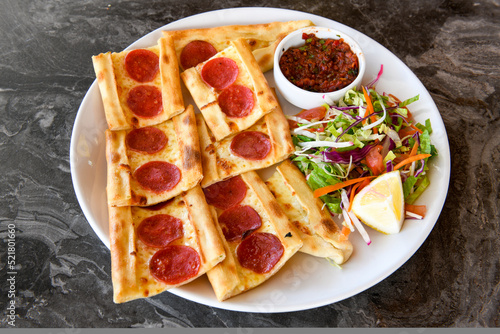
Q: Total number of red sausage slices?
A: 13